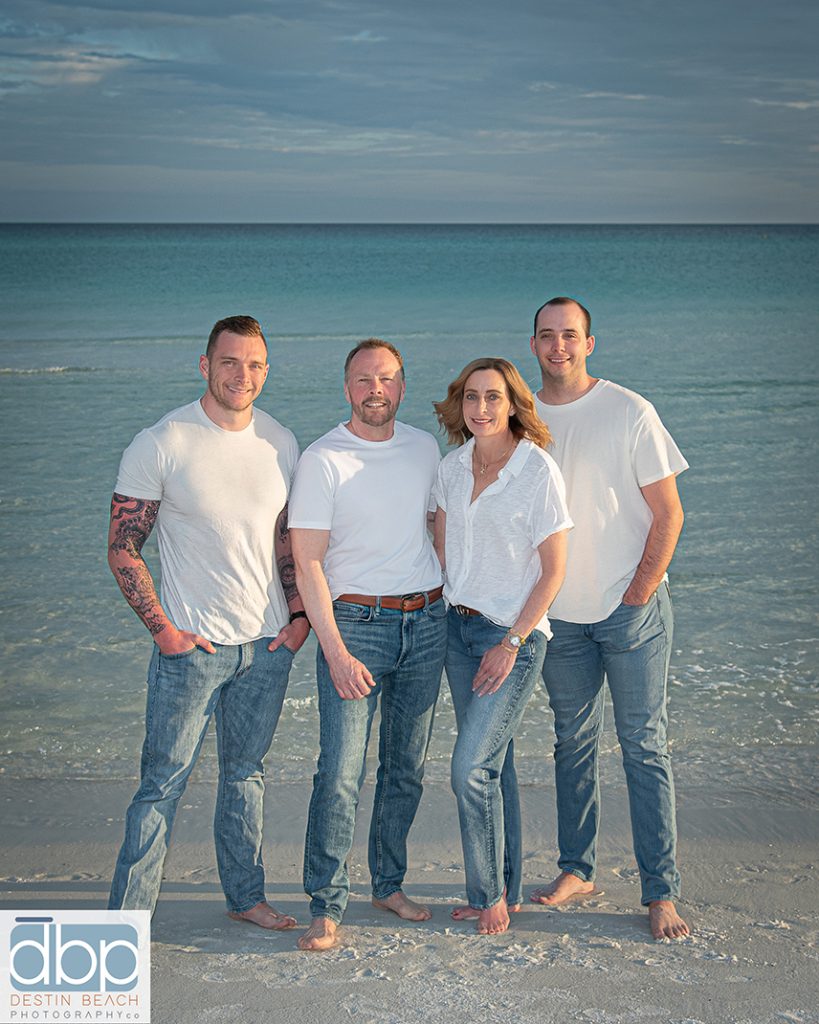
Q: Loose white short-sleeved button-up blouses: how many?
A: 1